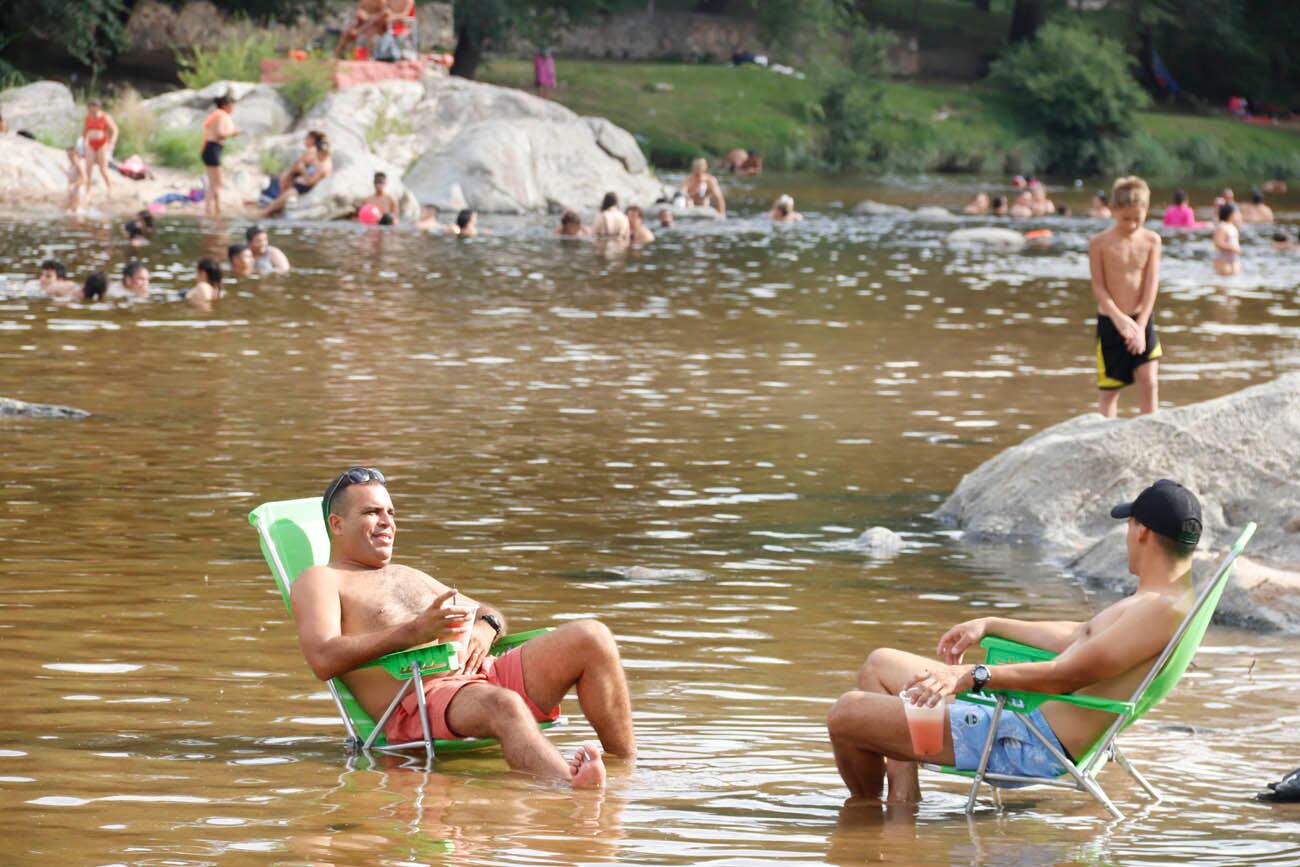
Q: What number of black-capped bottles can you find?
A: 0